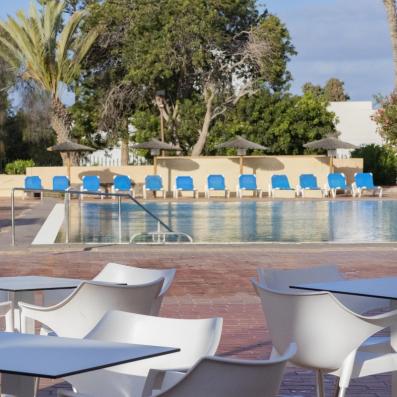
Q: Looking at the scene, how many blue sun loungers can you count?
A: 12